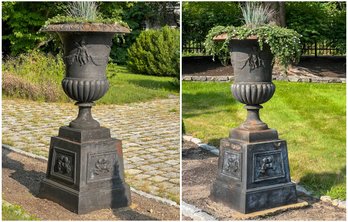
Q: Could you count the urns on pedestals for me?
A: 2